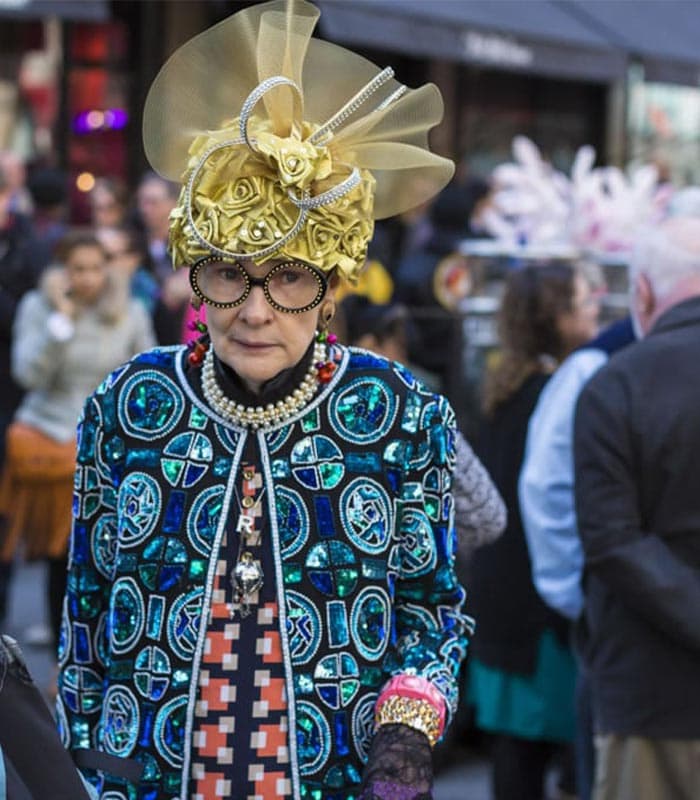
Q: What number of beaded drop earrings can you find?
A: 2